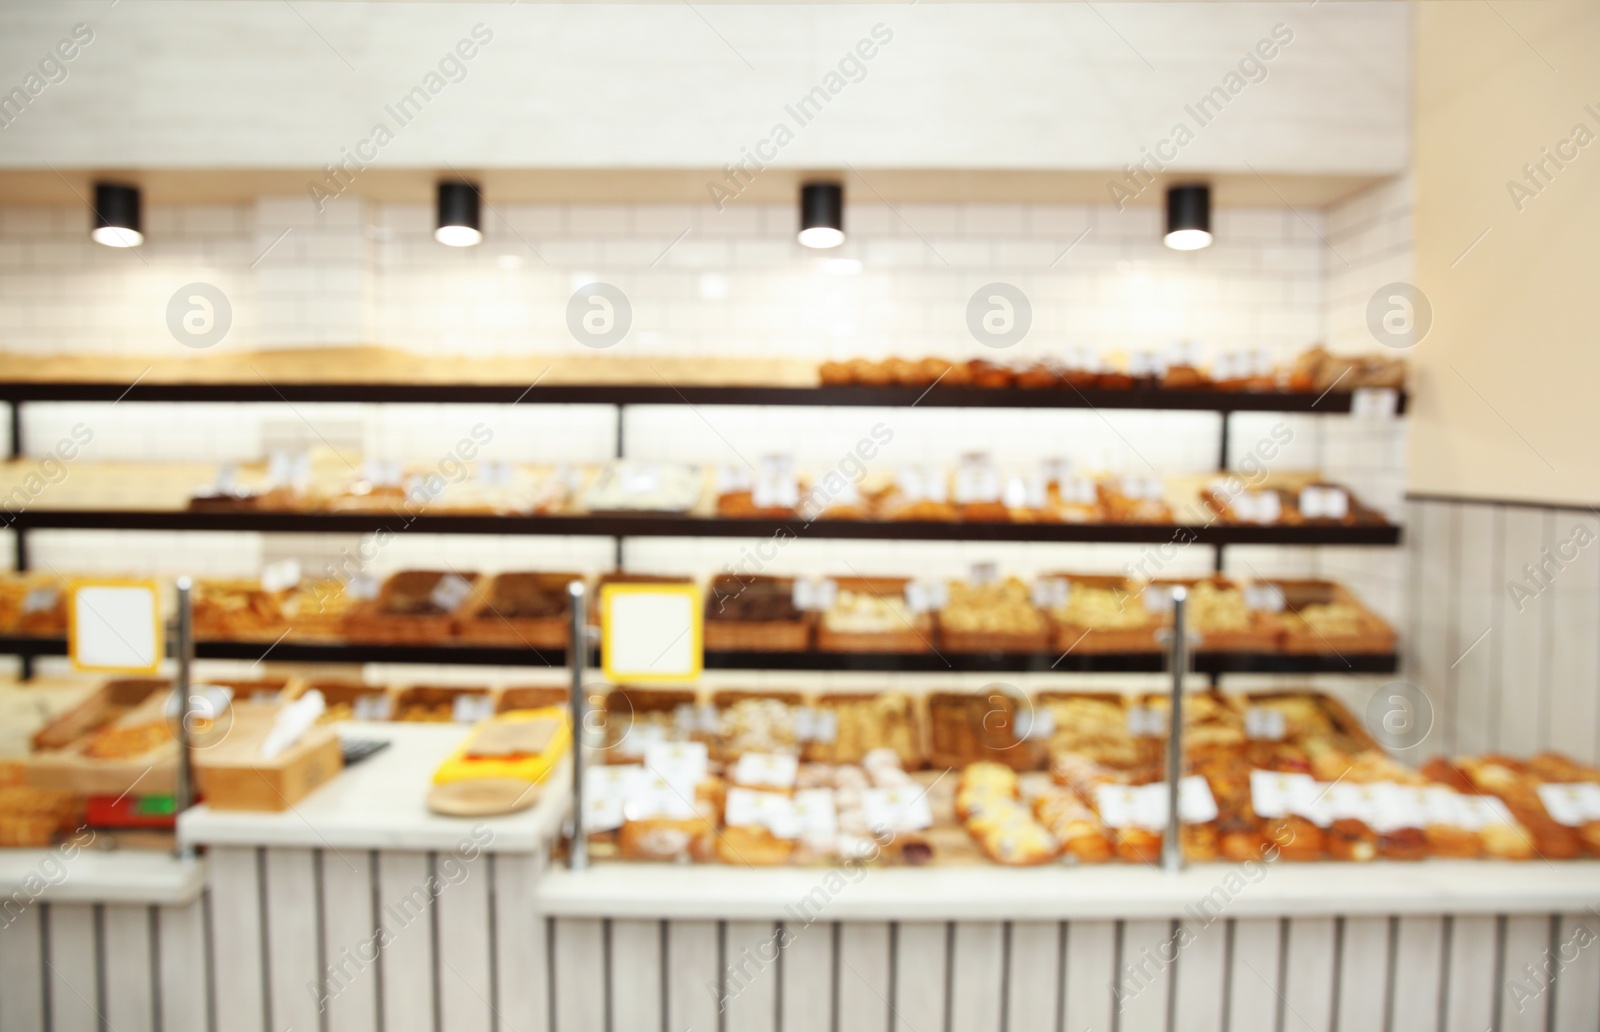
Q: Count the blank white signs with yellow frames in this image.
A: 2